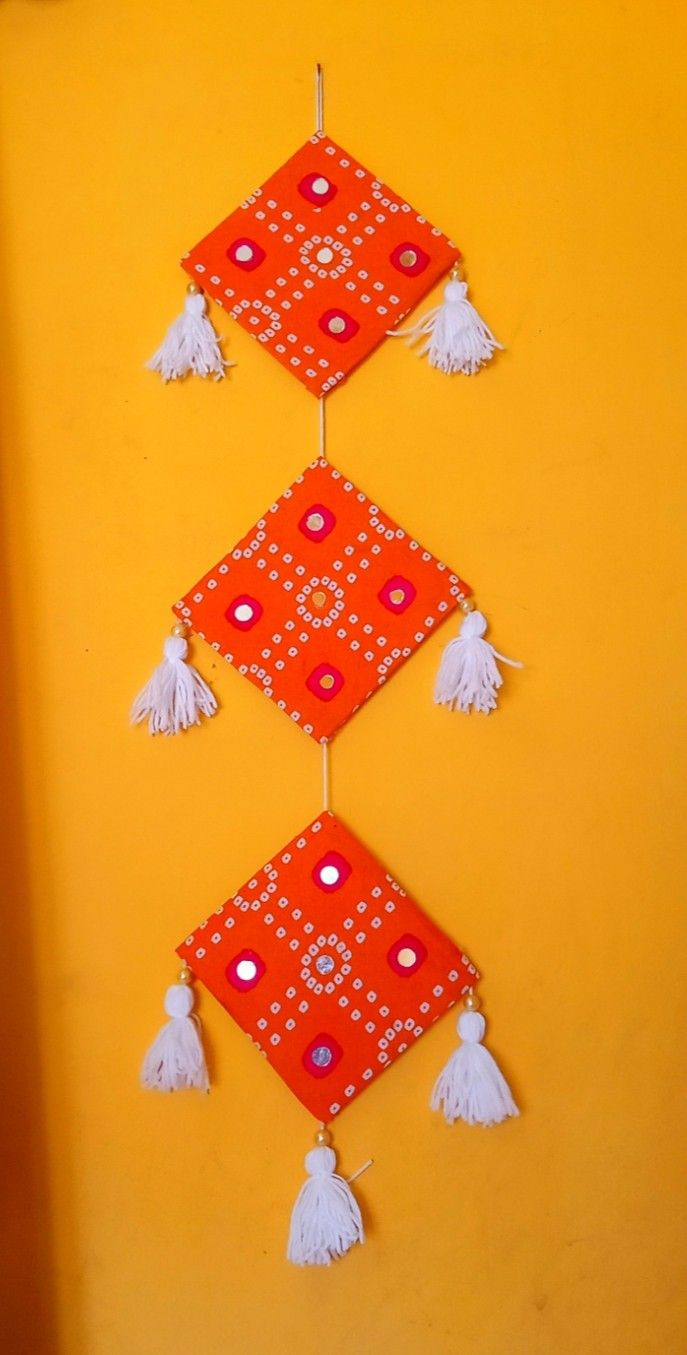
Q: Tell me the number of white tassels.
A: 7